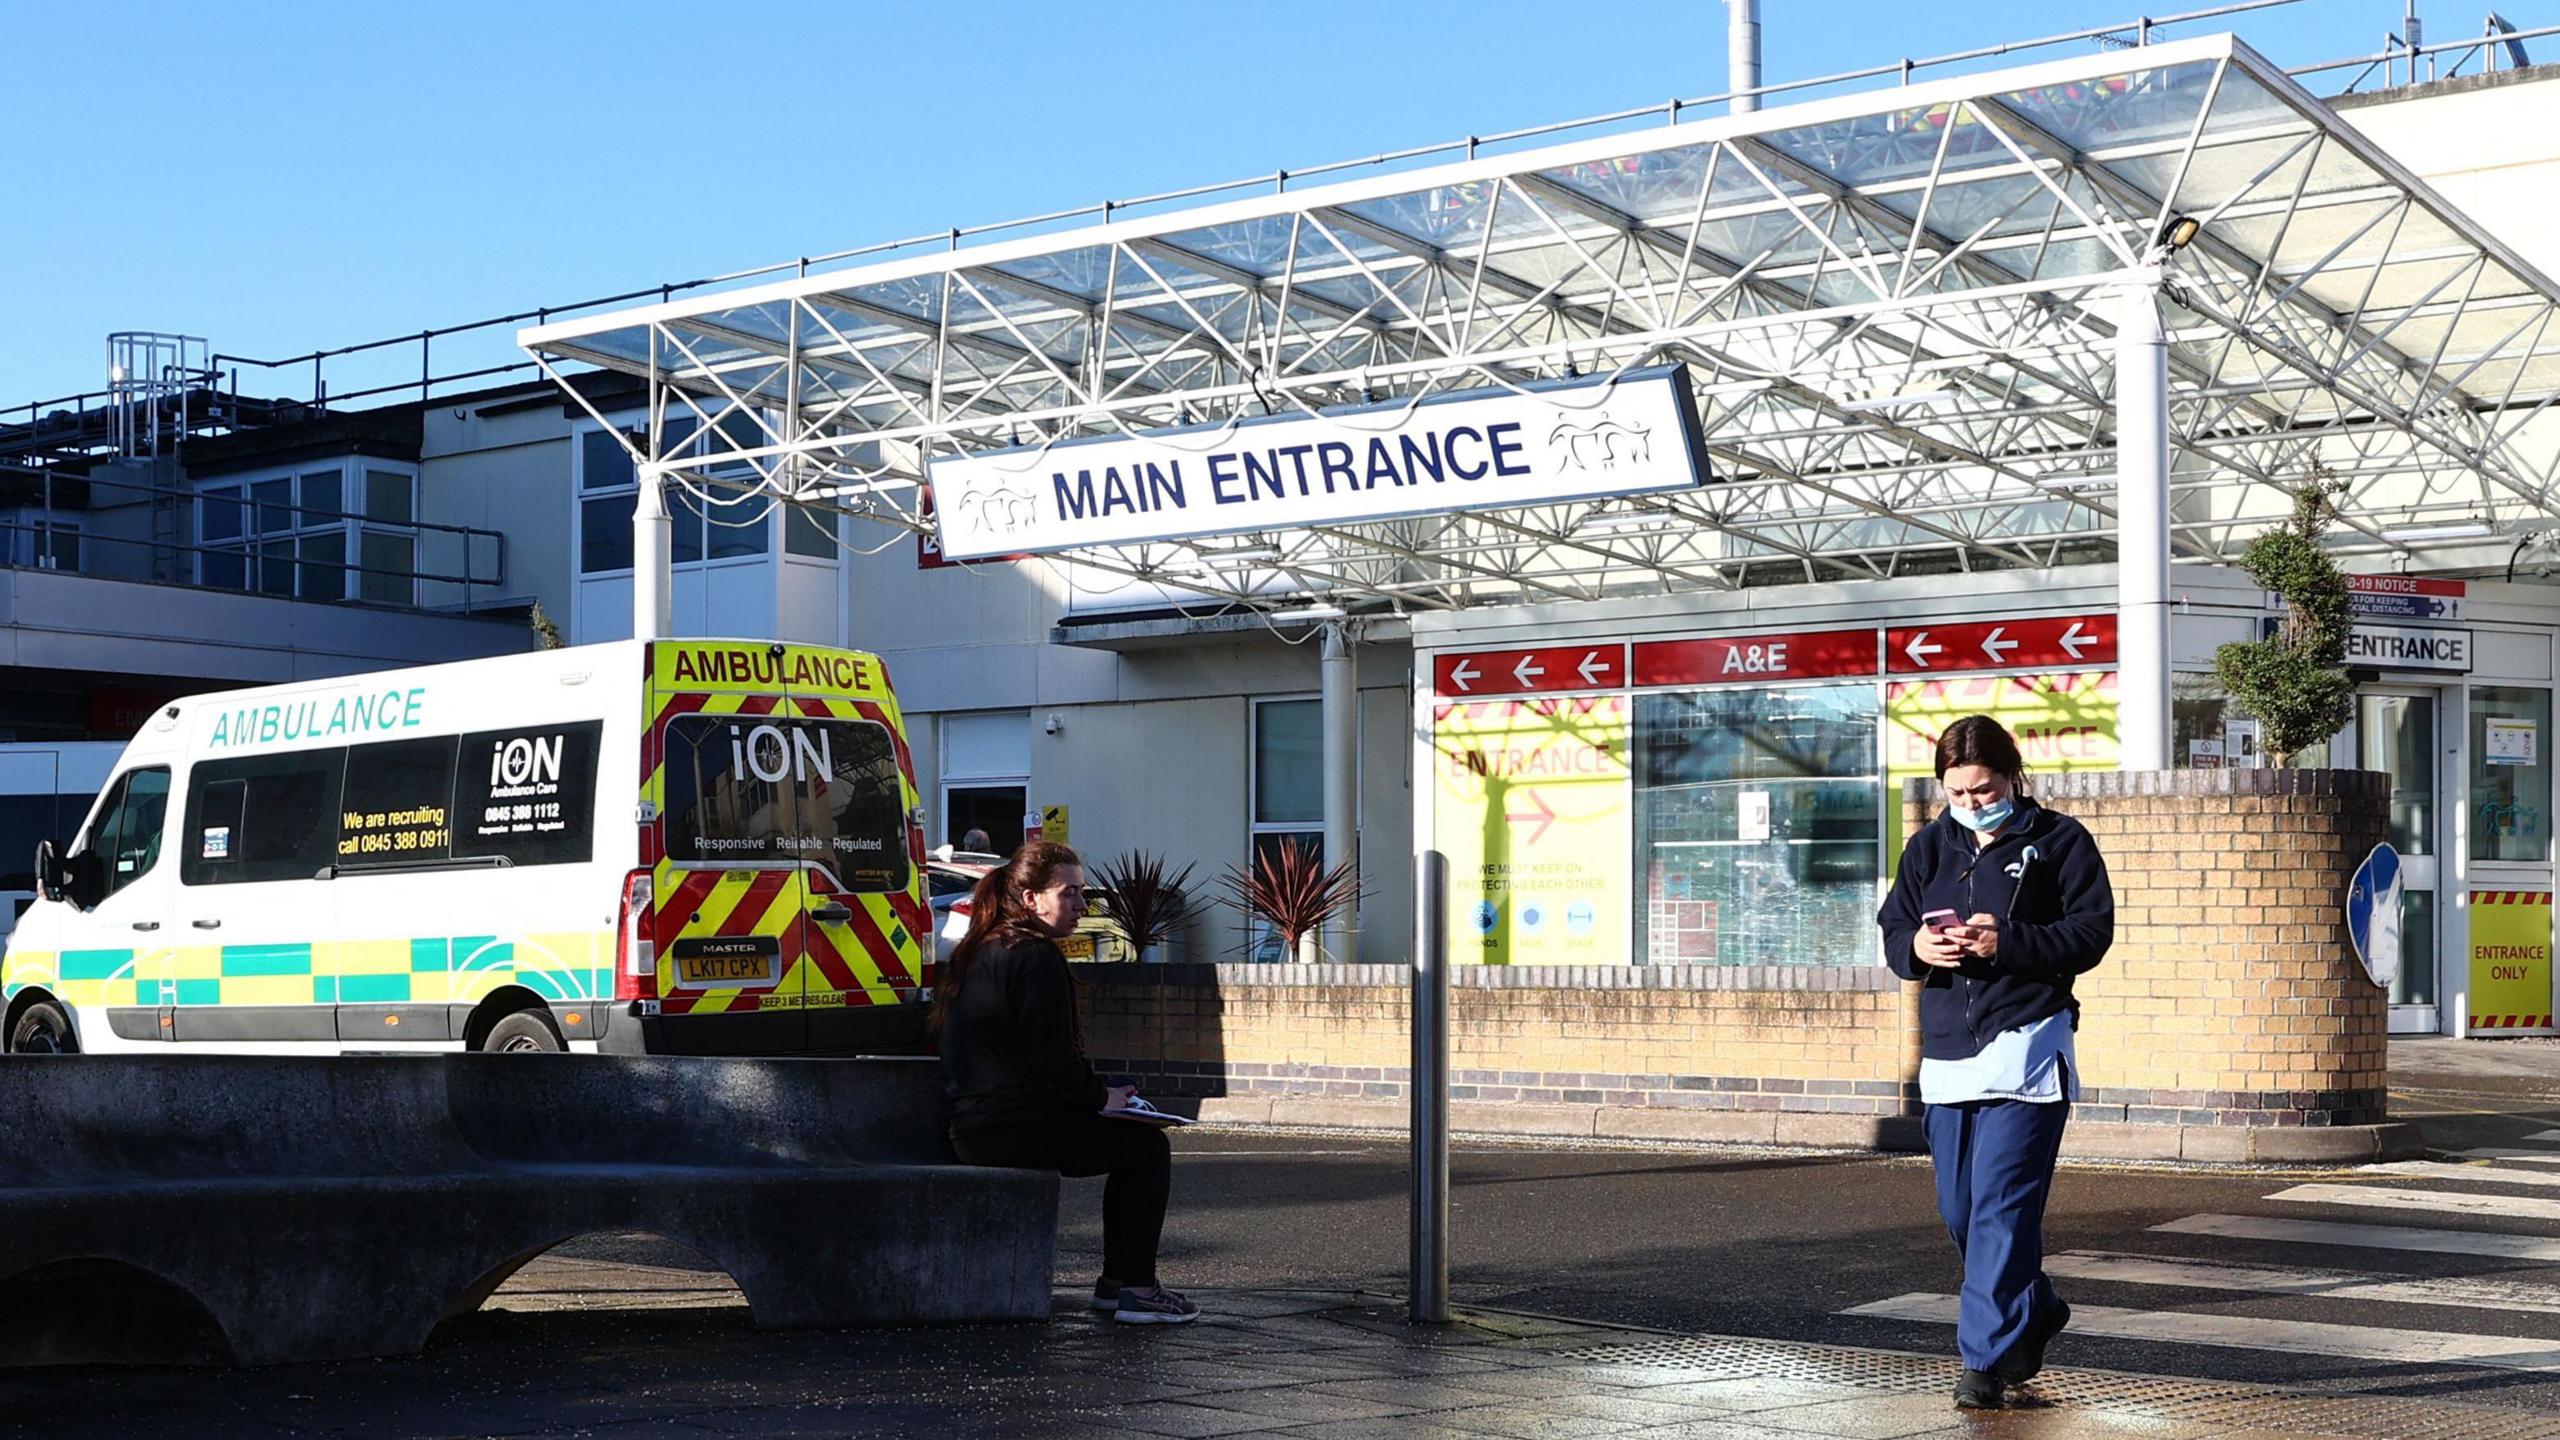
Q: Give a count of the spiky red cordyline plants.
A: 2